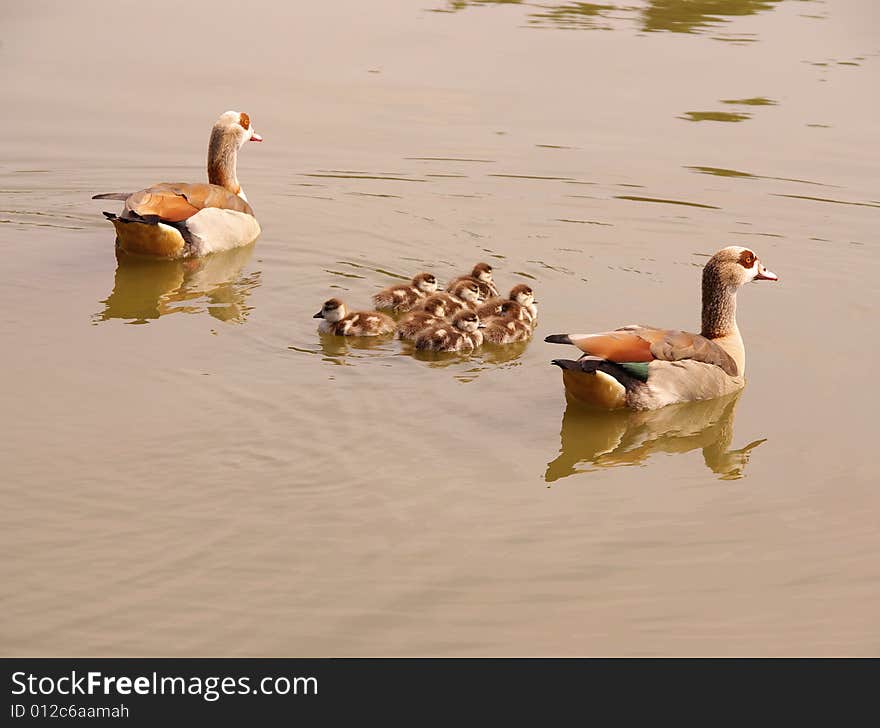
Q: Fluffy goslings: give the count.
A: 8